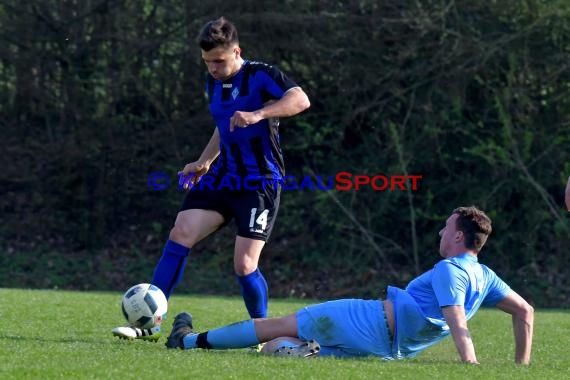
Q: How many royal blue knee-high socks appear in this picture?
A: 2